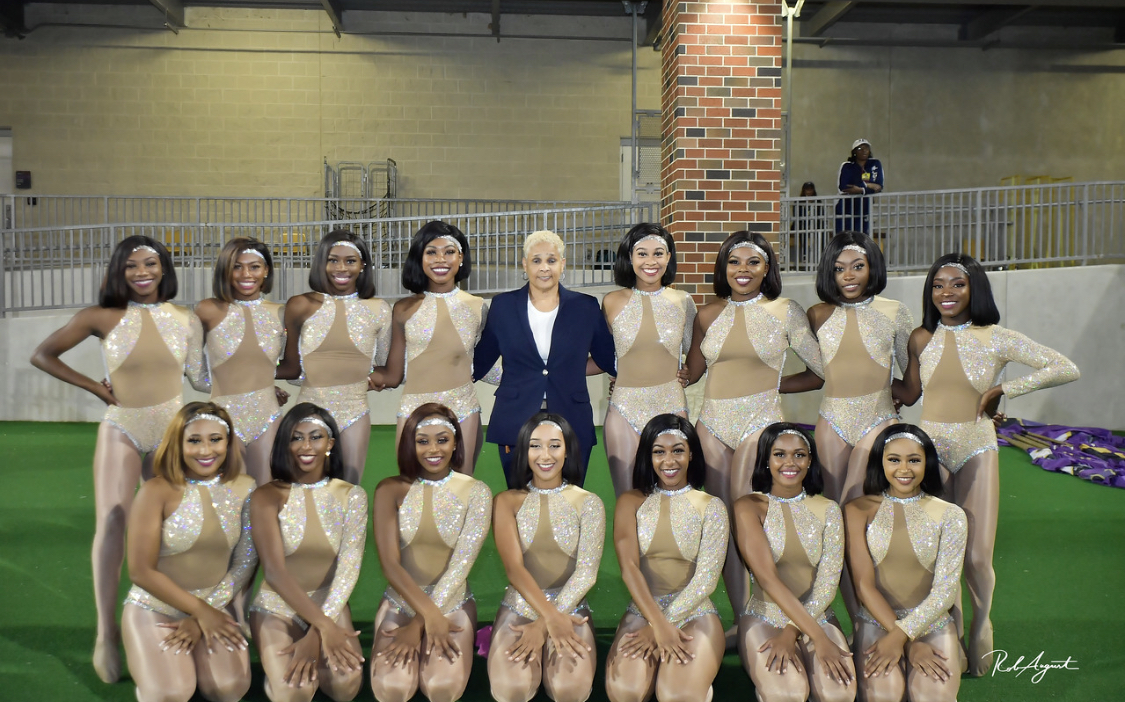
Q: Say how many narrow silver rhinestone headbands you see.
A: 15